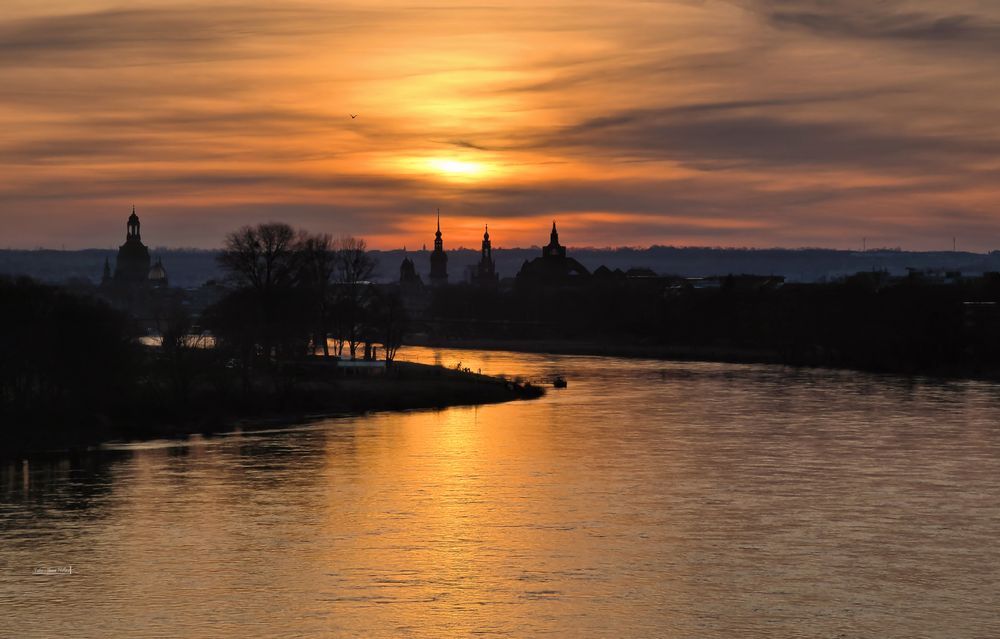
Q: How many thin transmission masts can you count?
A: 2